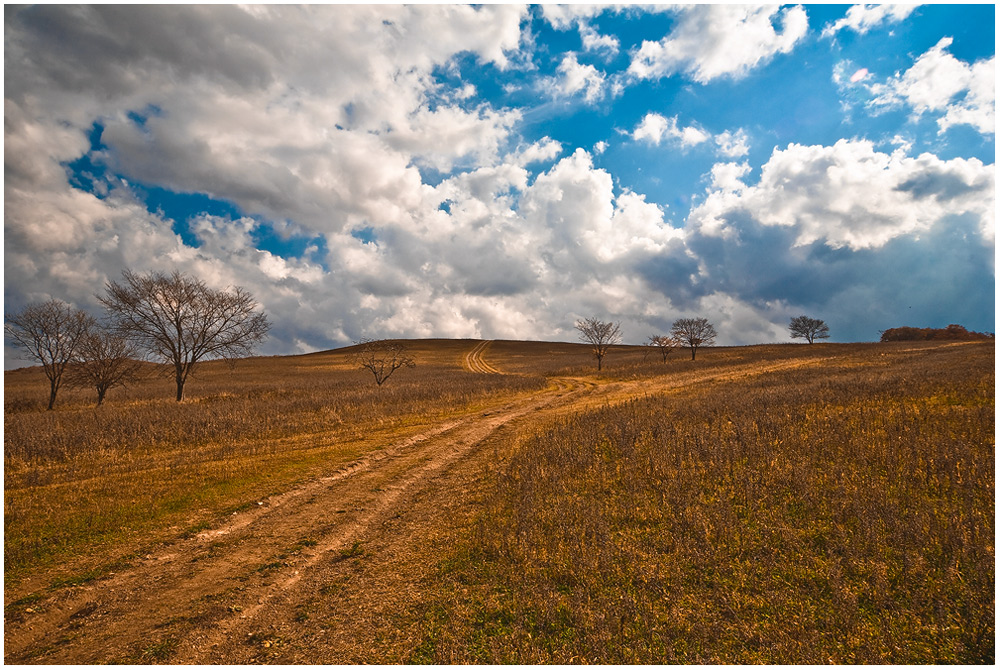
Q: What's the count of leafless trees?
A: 8